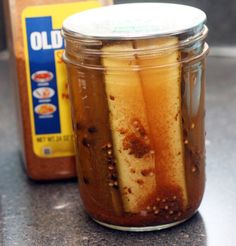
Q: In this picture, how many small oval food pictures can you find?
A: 3